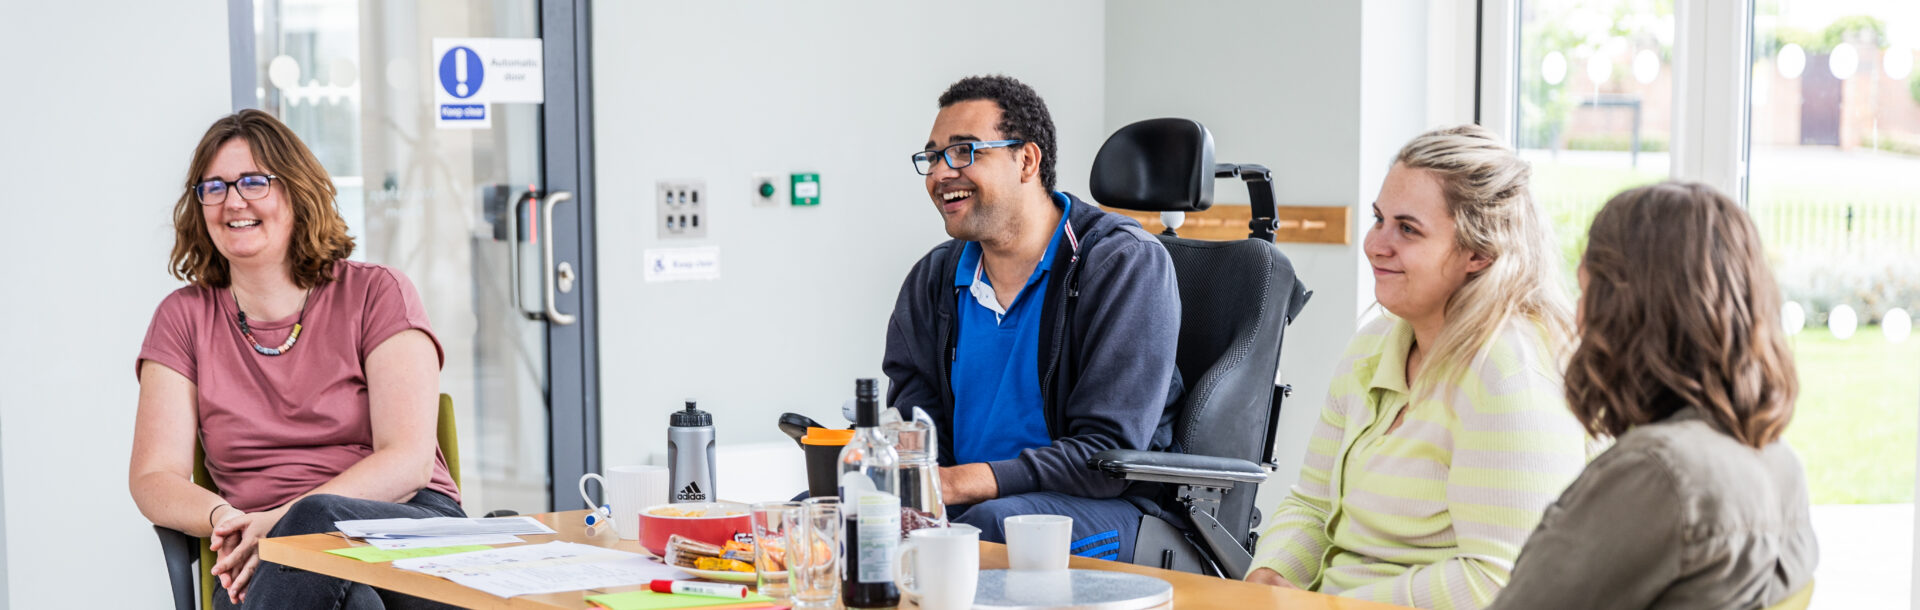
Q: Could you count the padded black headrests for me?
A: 1